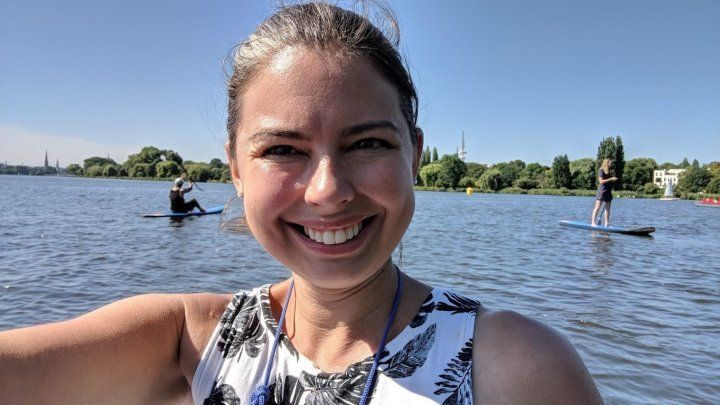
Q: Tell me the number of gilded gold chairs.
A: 0